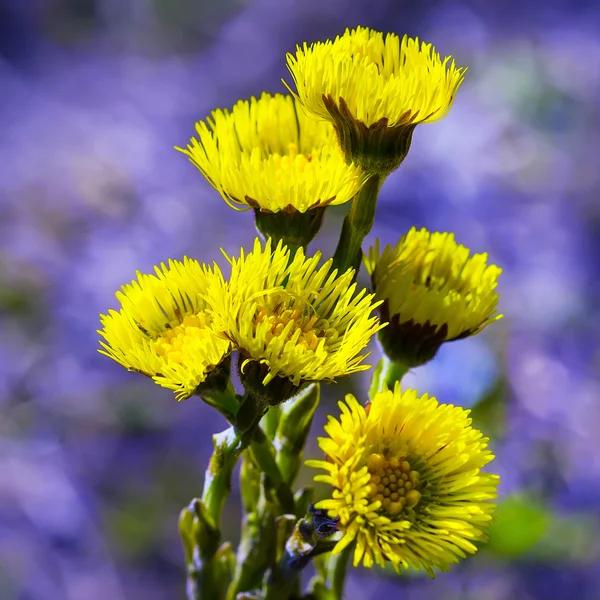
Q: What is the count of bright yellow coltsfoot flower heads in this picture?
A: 6